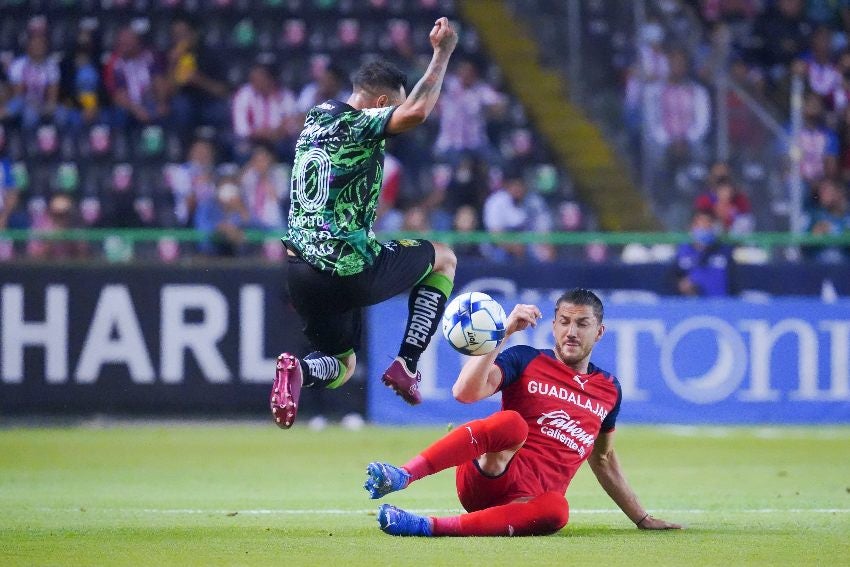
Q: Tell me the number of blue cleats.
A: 2